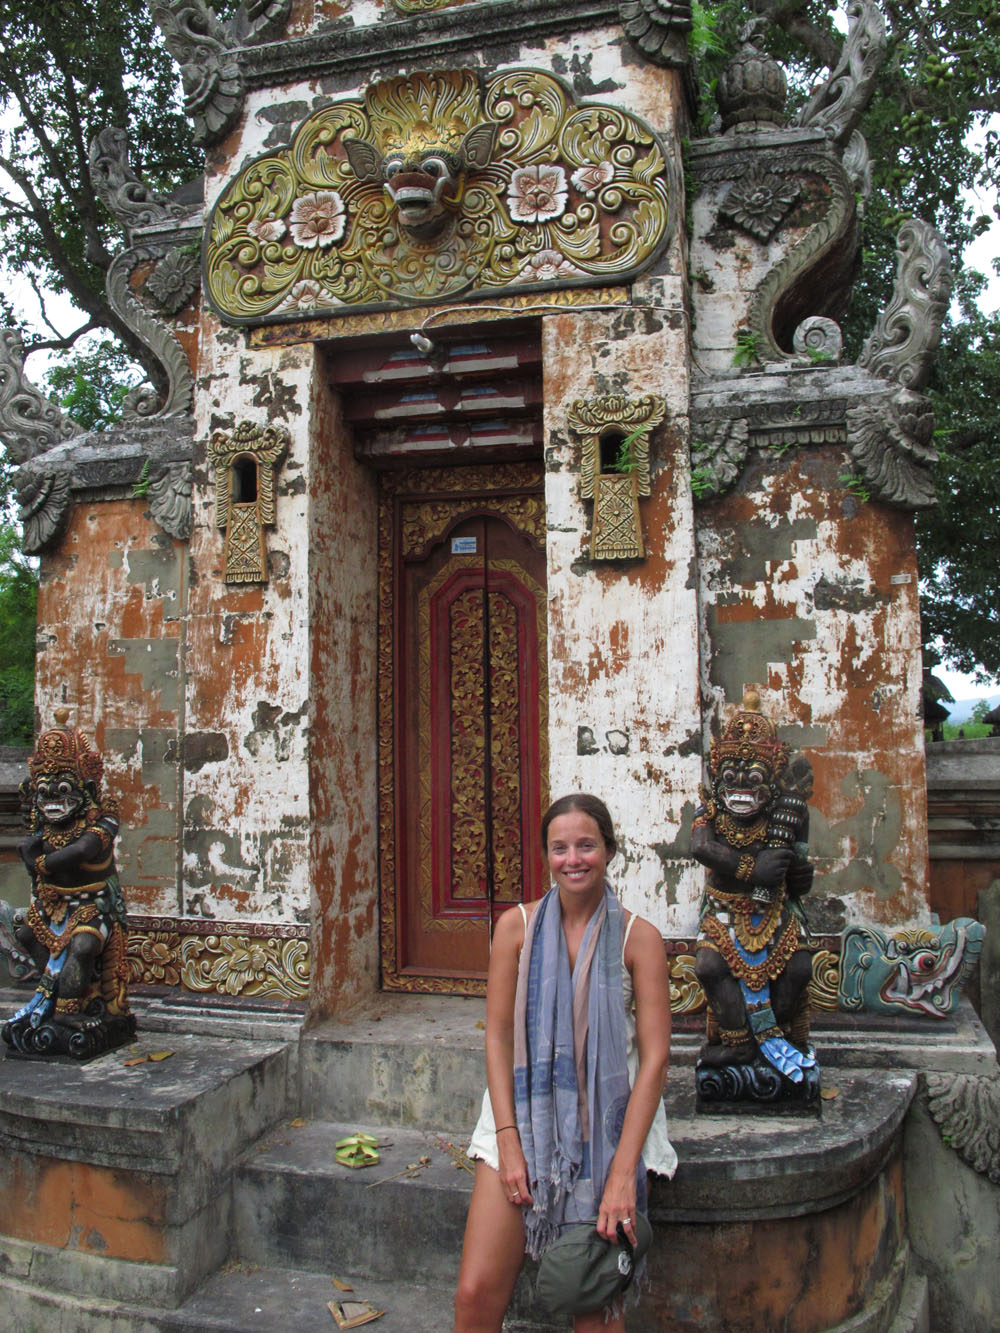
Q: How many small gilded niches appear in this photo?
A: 2